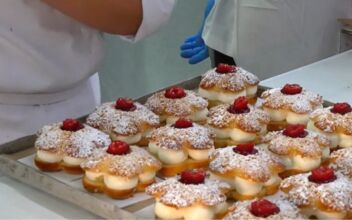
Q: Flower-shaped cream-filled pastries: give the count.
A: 15